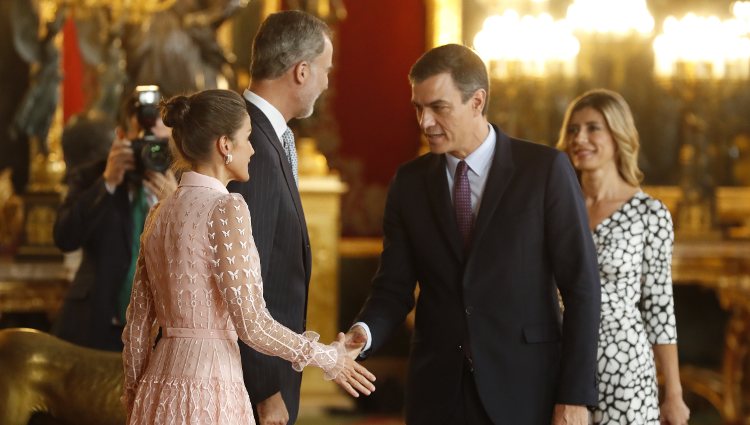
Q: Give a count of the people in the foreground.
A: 4